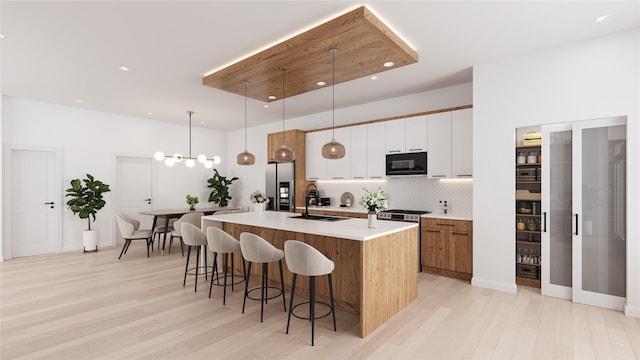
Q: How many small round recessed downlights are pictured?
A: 11